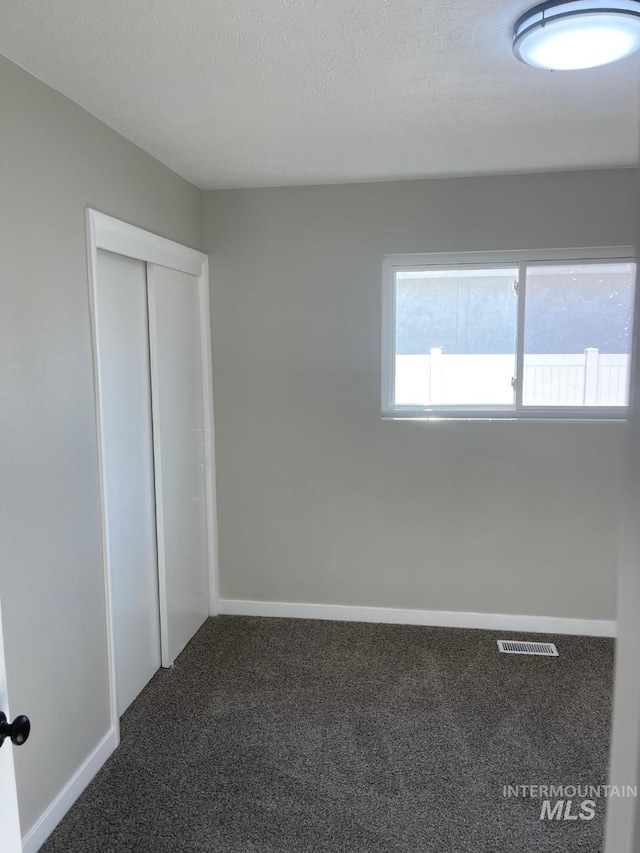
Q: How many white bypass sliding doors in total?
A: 2